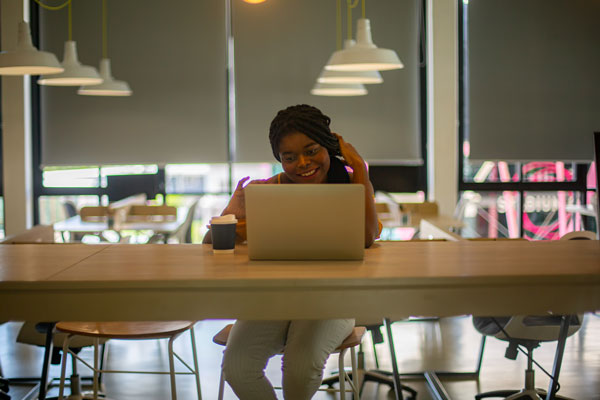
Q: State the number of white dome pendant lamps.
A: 6